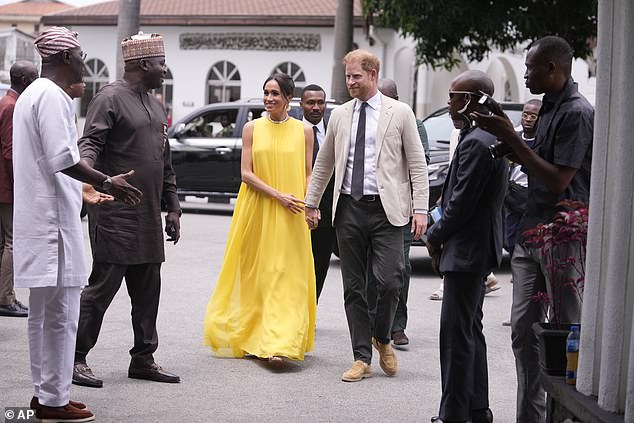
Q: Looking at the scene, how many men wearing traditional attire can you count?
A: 2